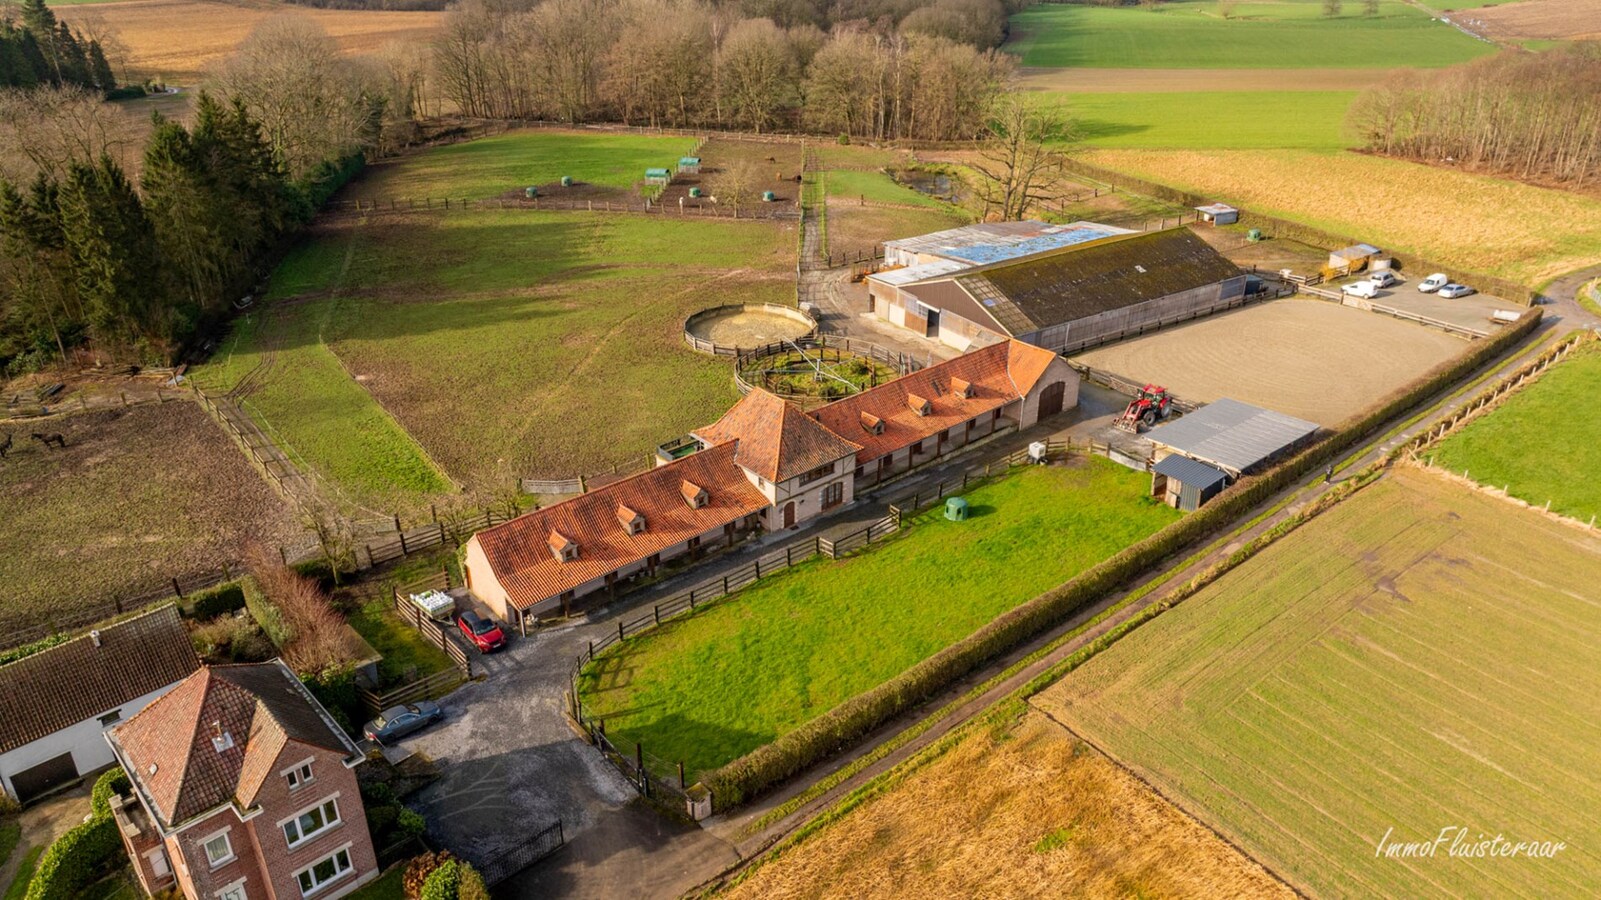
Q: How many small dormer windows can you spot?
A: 6